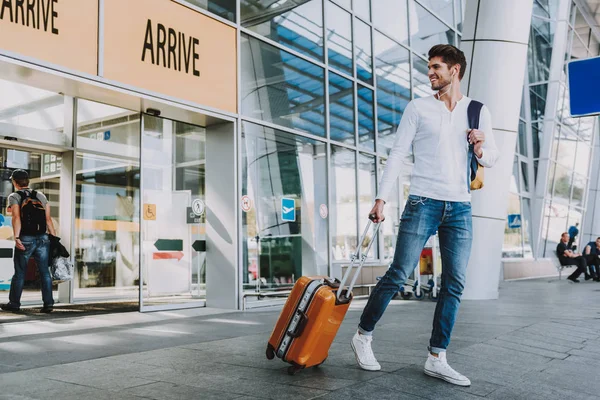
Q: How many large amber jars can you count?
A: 0